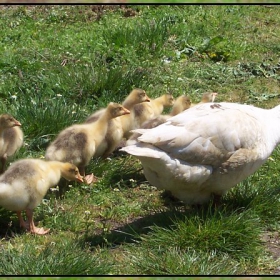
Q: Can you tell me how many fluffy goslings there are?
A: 7